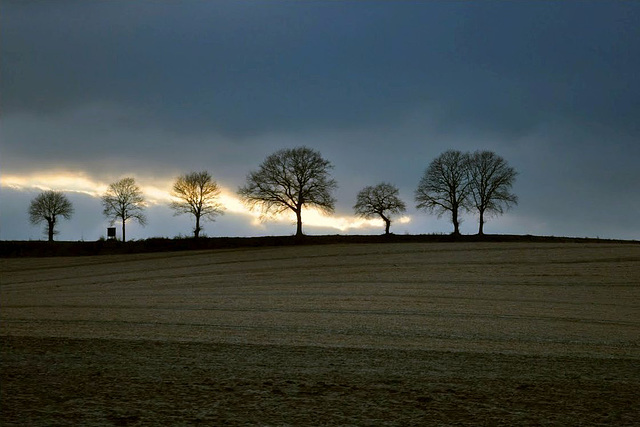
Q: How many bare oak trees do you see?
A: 7